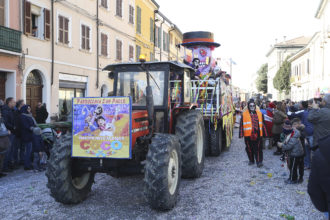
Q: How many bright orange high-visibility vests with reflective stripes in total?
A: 1